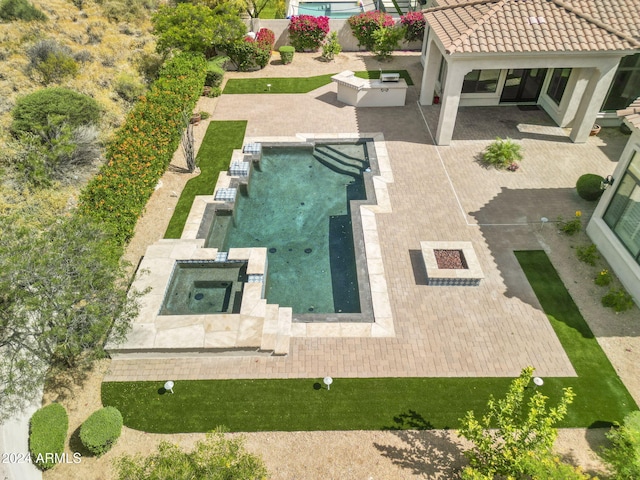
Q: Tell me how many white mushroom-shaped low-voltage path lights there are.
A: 5